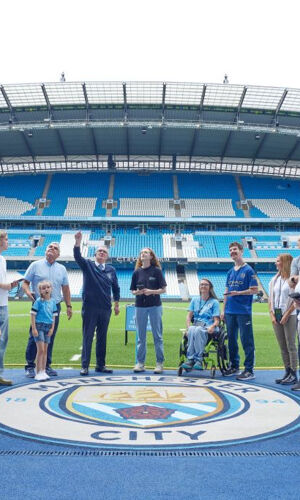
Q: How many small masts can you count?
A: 2